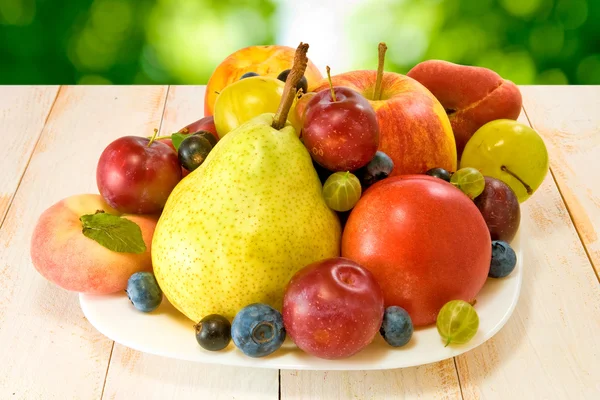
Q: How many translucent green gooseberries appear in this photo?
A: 3